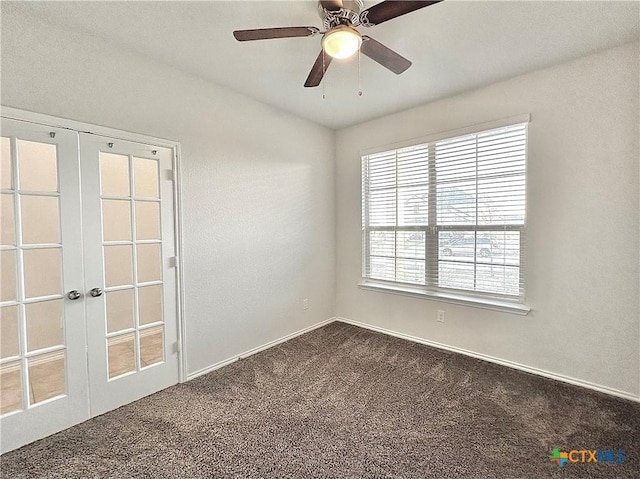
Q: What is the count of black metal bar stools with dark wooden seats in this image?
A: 0